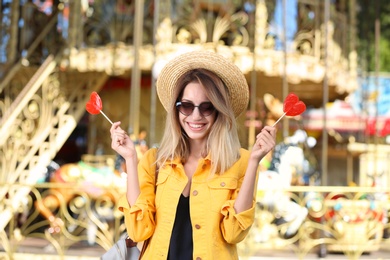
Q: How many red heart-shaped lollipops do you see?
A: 2